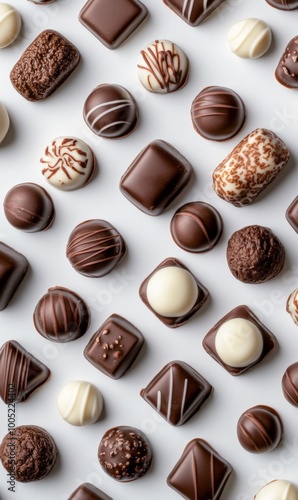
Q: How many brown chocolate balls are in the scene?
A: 11